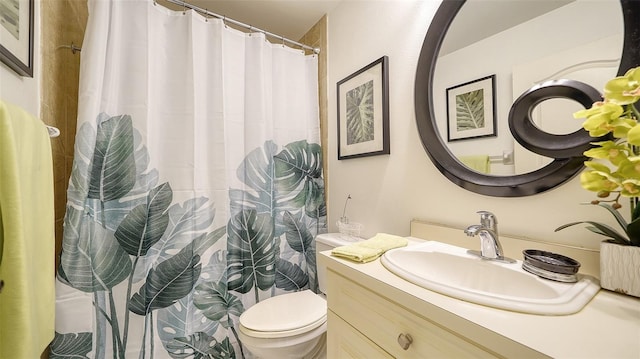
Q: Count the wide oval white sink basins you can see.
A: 1